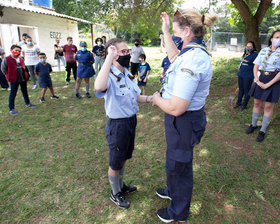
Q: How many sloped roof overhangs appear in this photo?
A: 1